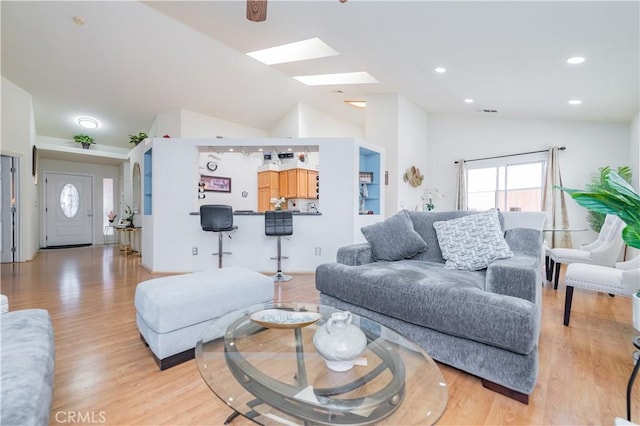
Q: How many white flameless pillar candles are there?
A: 0